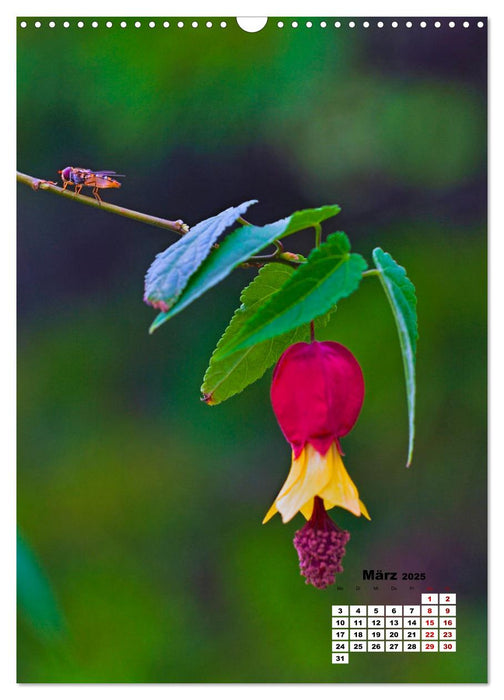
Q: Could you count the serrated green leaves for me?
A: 5